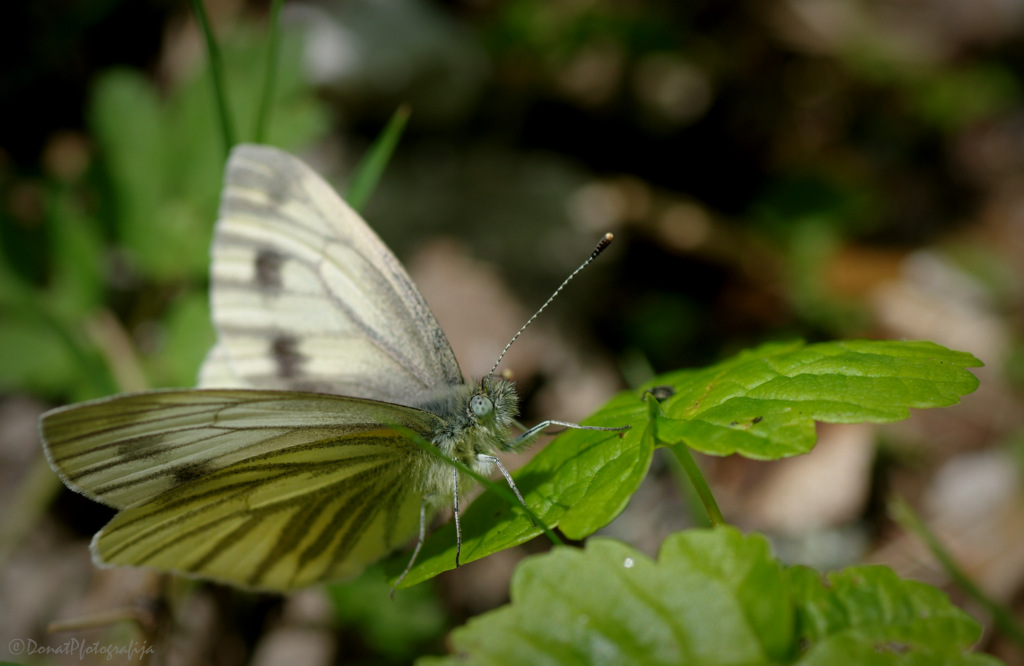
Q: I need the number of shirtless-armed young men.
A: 0